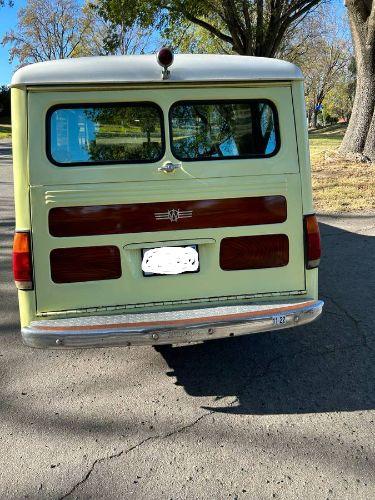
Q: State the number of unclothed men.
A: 0